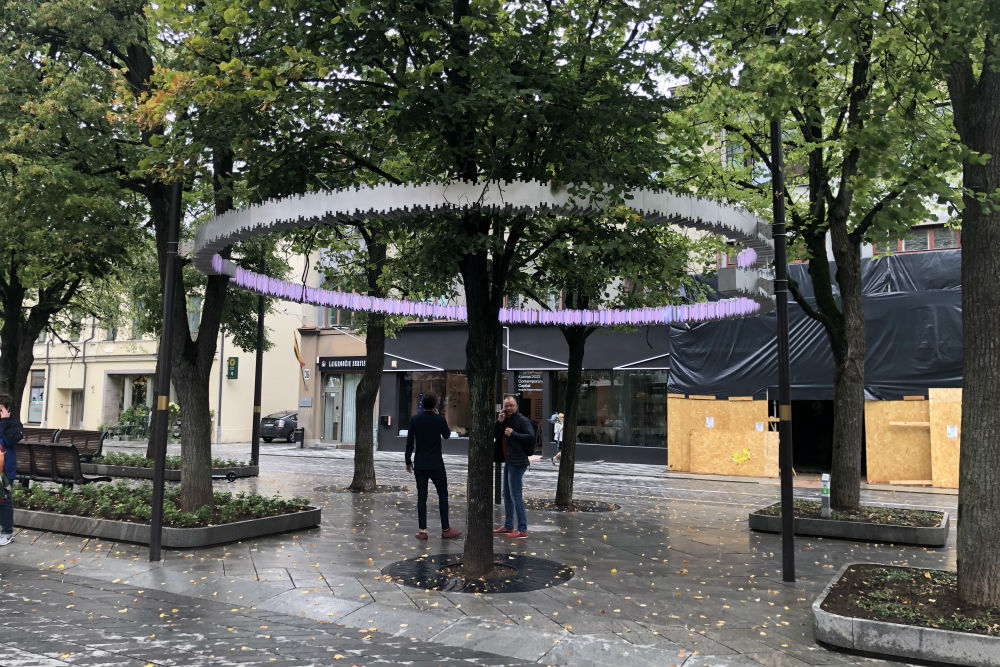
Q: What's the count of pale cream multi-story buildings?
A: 1